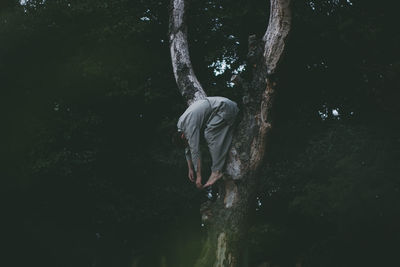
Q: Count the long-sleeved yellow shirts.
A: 0